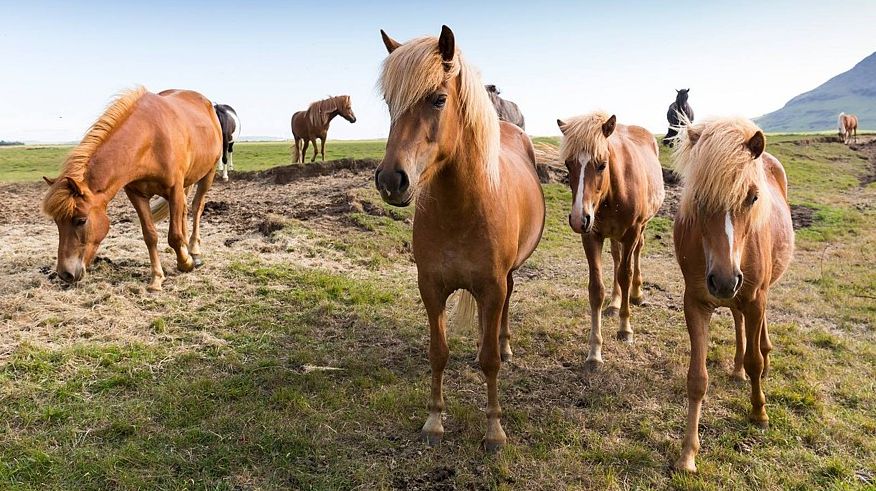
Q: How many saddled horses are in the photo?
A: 0